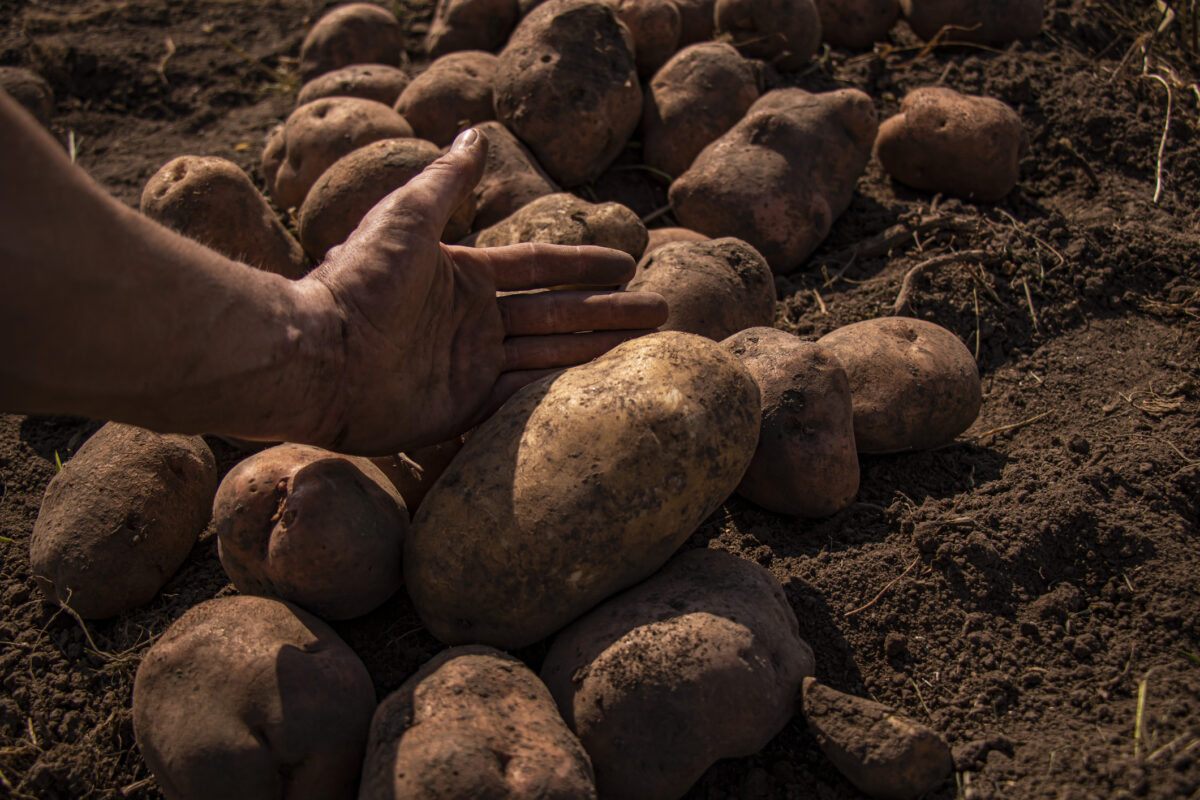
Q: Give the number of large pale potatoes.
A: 1